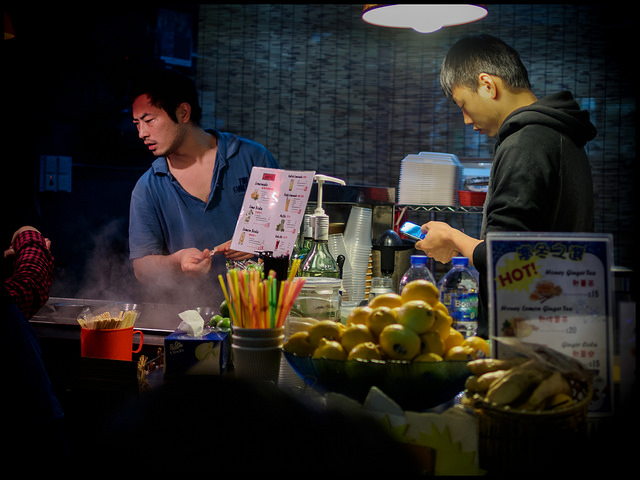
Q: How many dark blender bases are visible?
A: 1